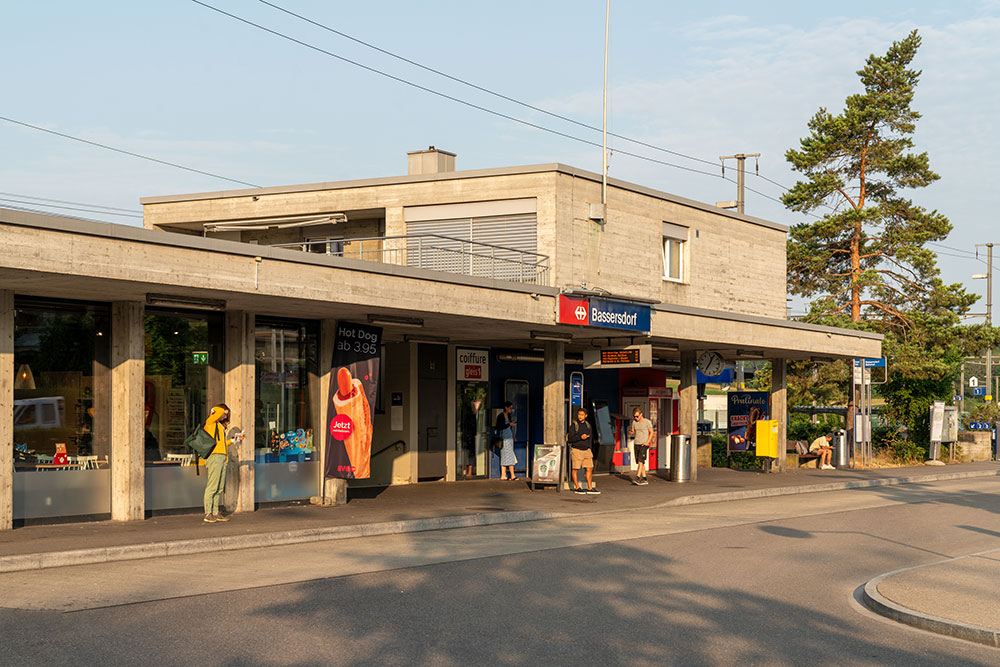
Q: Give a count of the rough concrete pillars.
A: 7